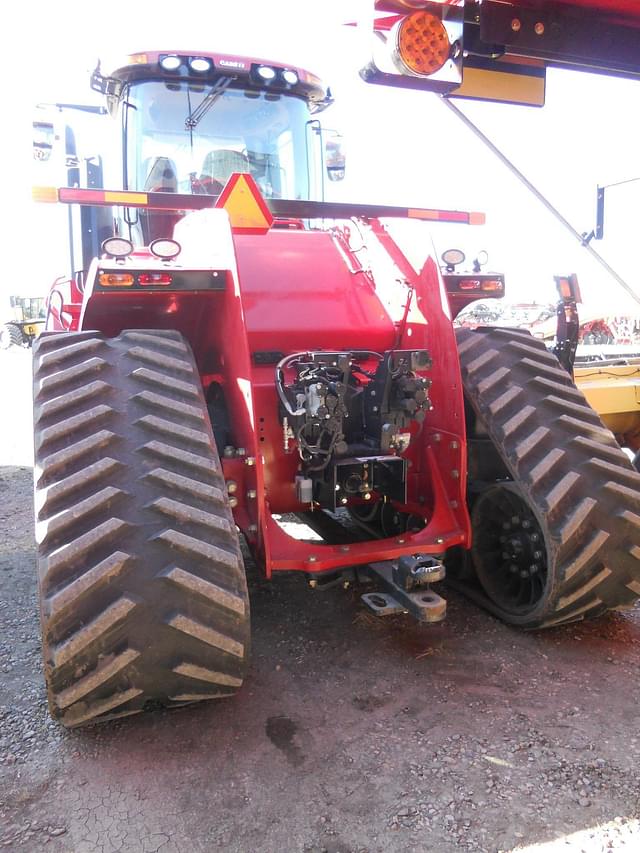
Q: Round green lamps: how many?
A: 0